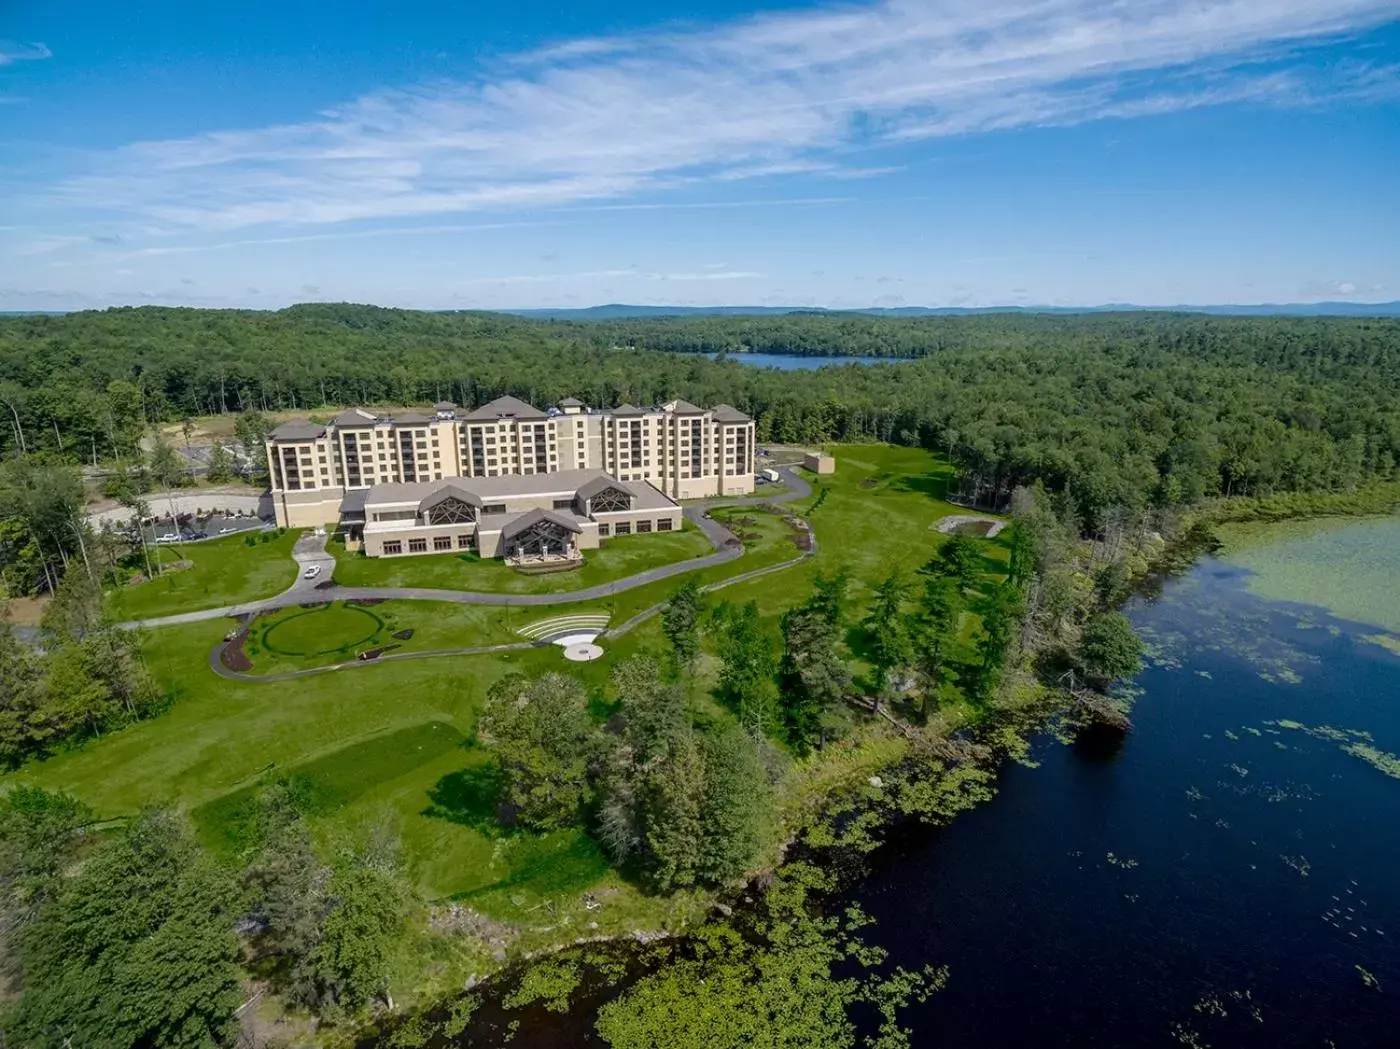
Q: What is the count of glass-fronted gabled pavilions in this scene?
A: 3